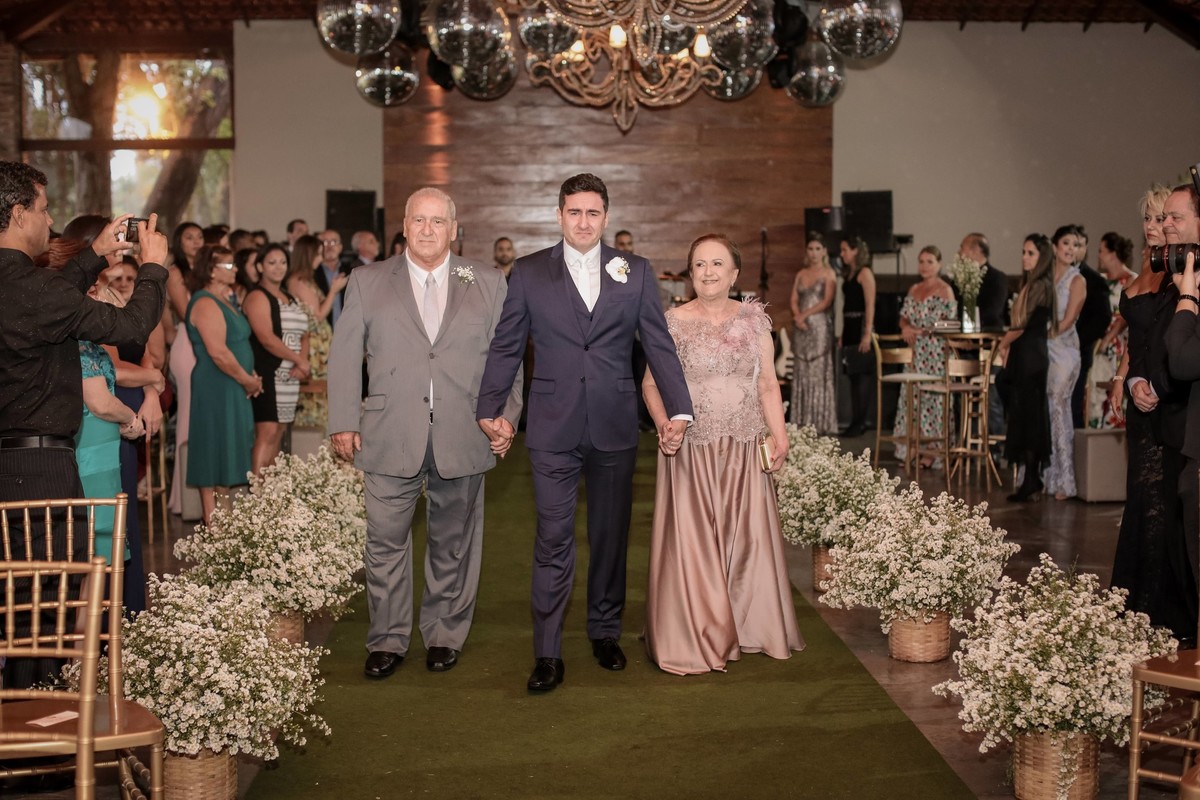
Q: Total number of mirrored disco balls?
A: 10